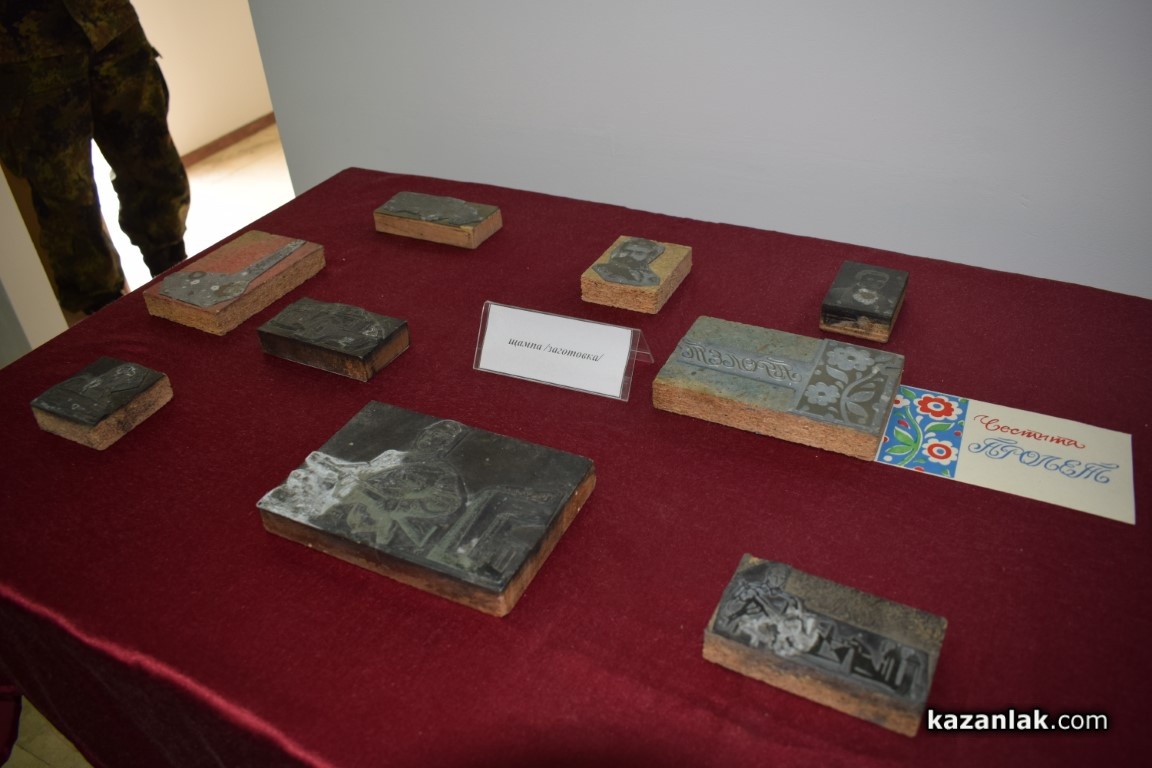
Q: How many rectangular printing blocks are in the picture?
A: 9